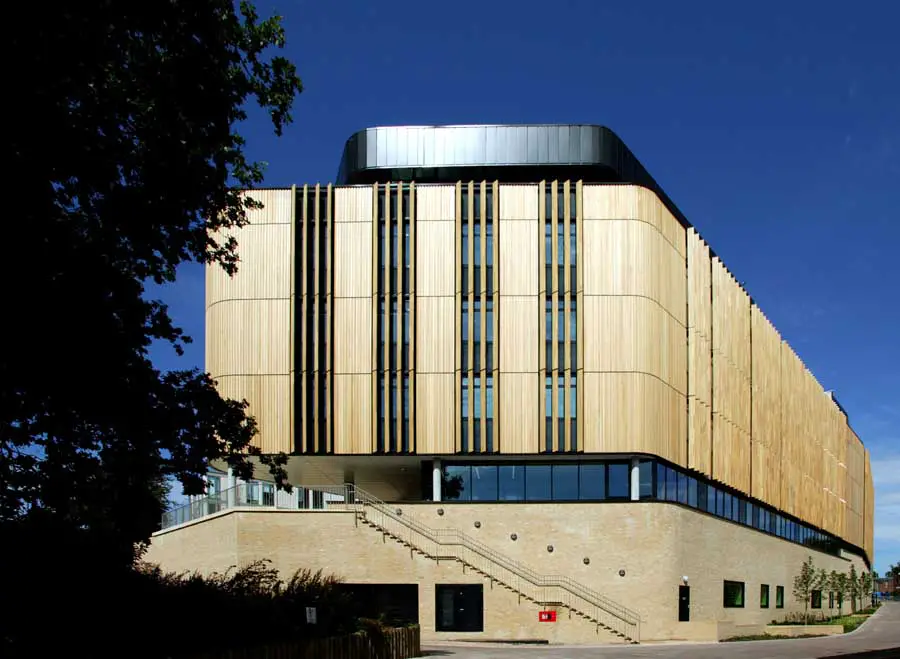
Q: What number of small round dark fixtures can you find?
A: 7